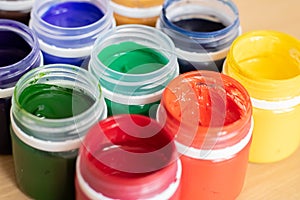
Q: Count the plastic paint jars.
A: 10